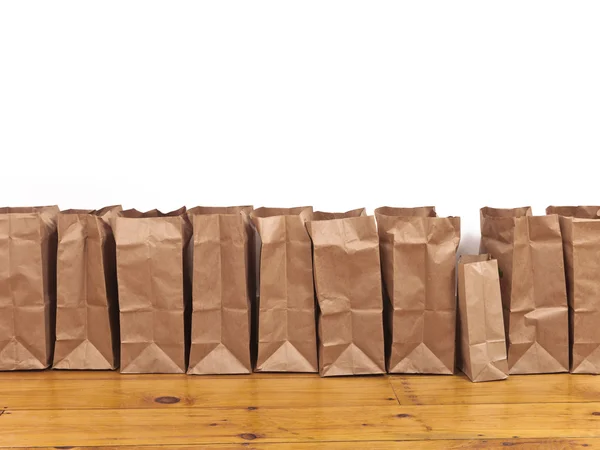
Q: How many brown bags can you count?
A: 10